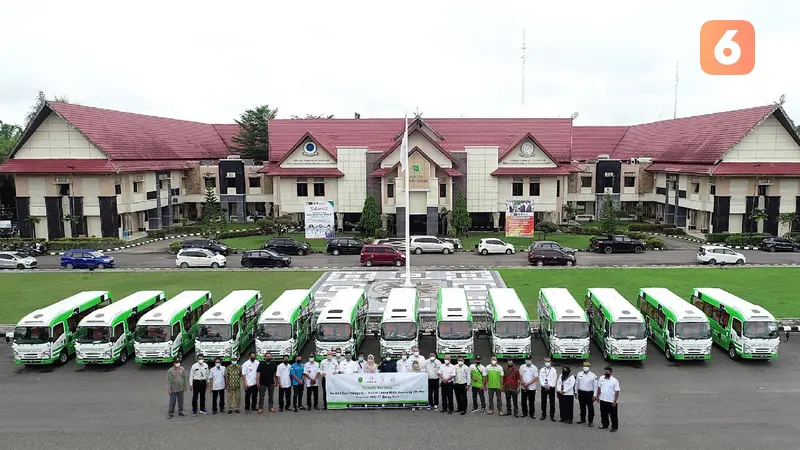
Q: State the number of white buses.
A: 13